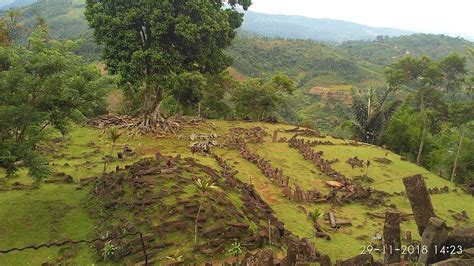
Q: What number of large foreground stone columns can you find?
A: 3